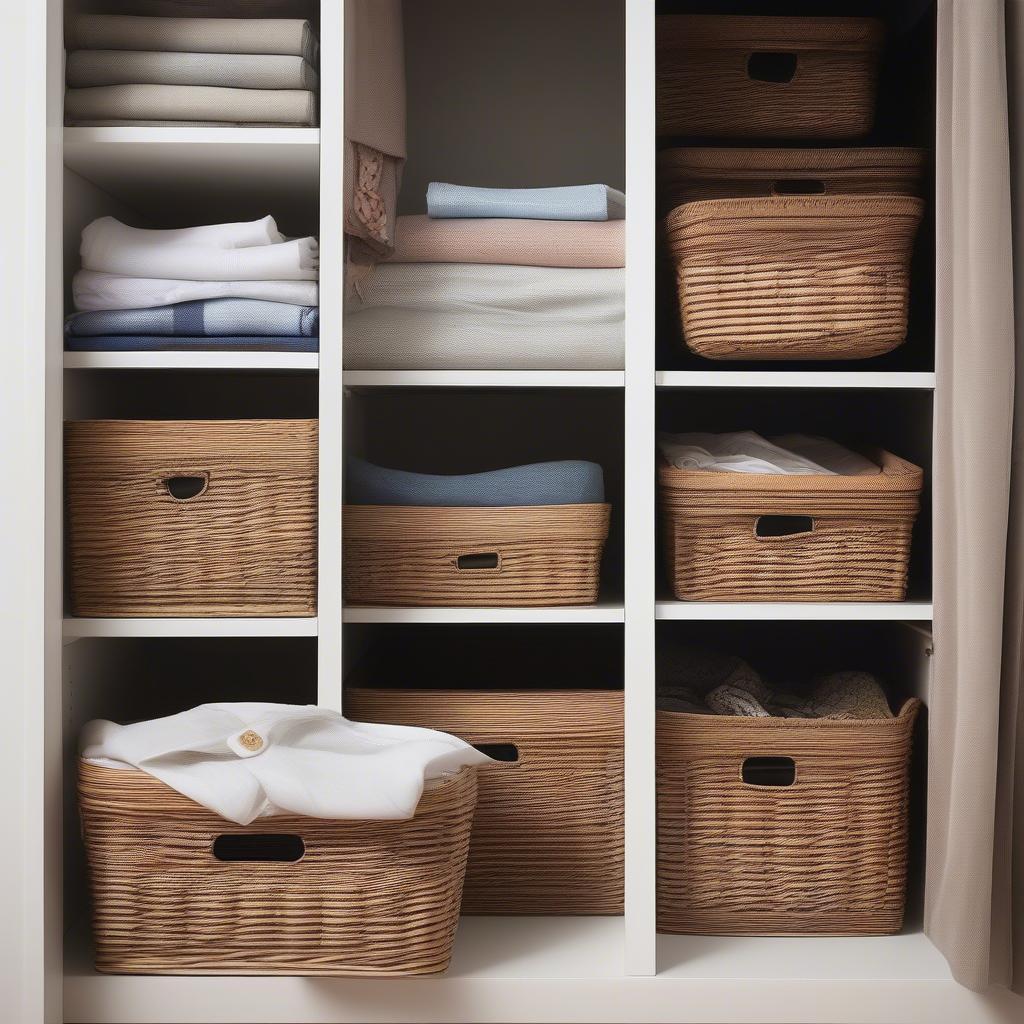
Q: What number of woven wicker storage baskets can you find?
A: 9